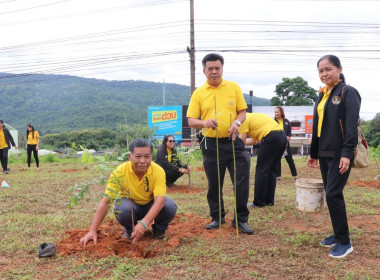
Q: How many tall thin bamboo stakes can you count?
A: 2